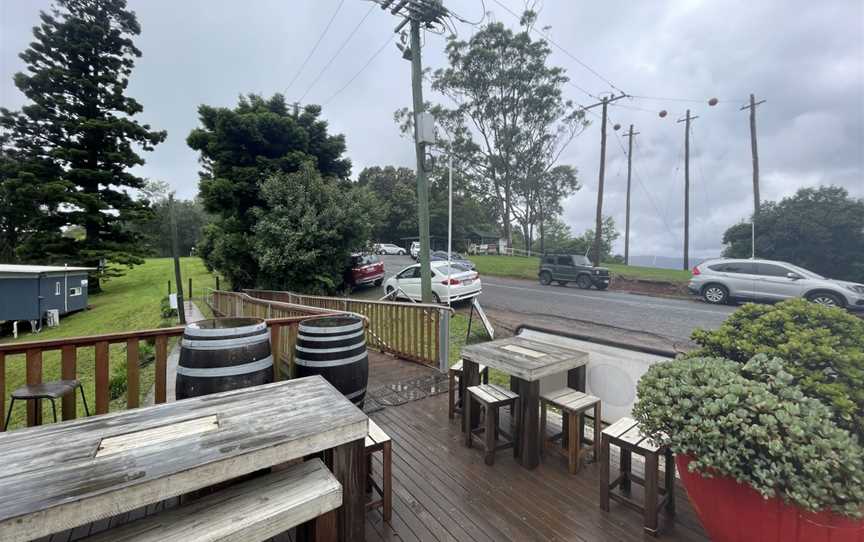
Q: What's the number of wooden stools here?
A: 5